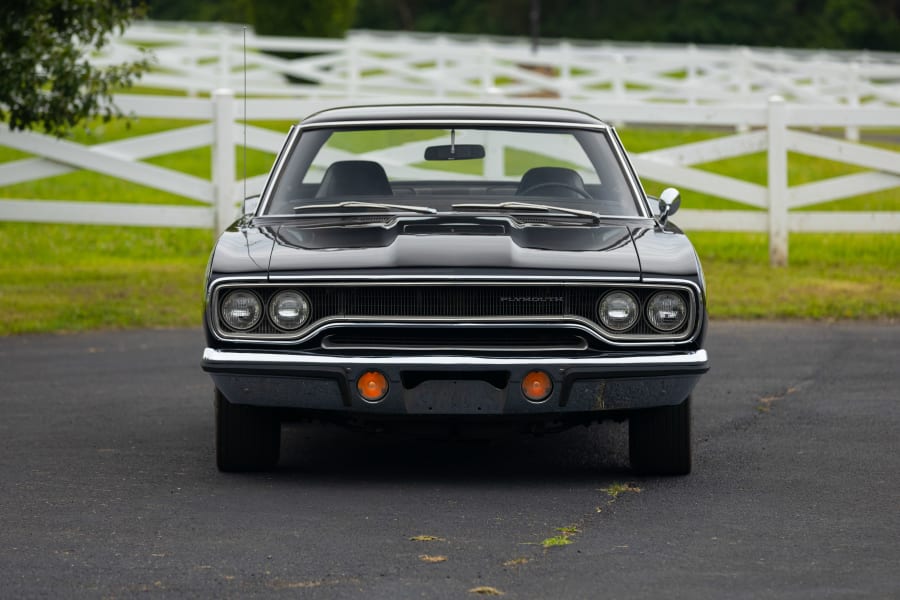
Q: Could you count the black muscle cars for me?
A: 1